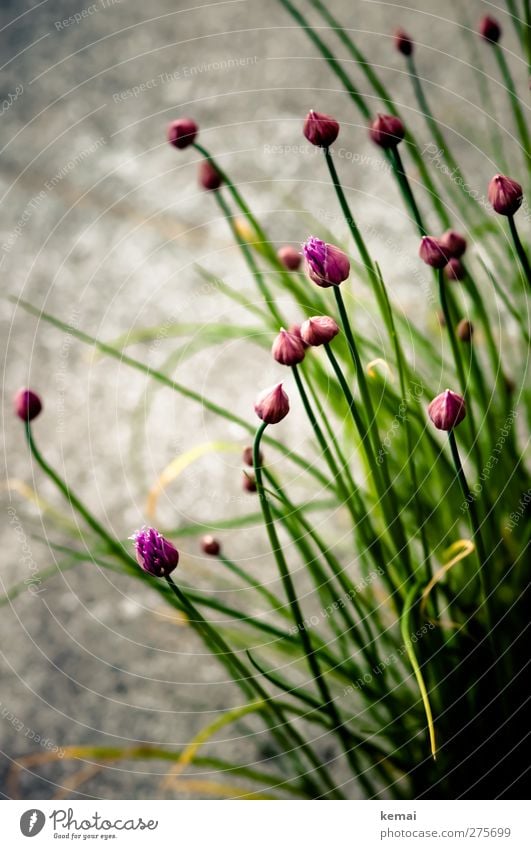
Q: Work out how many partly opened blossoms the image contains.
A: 2